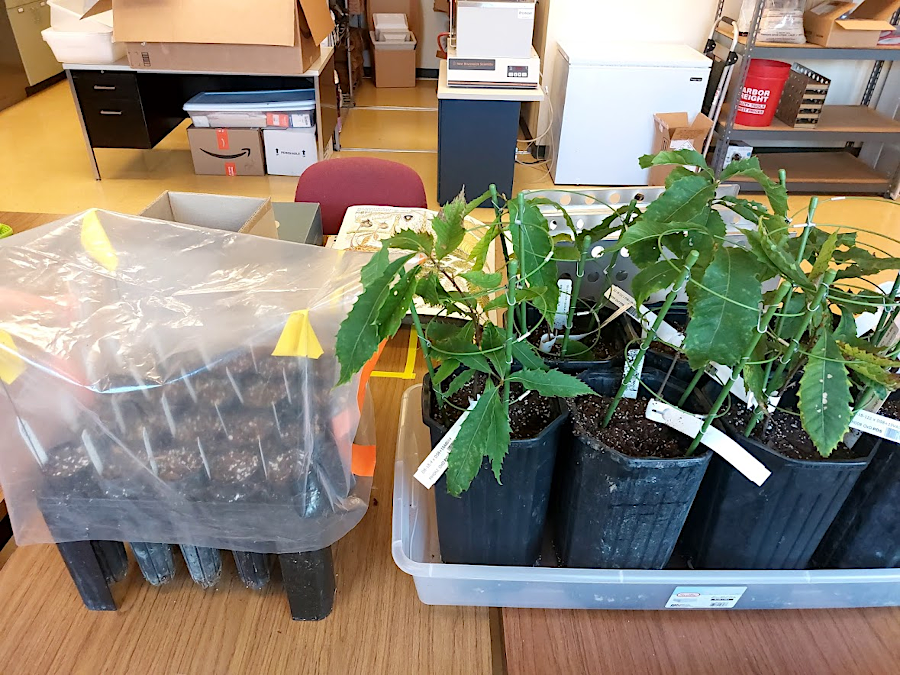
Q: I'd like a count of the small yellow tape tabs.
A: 3